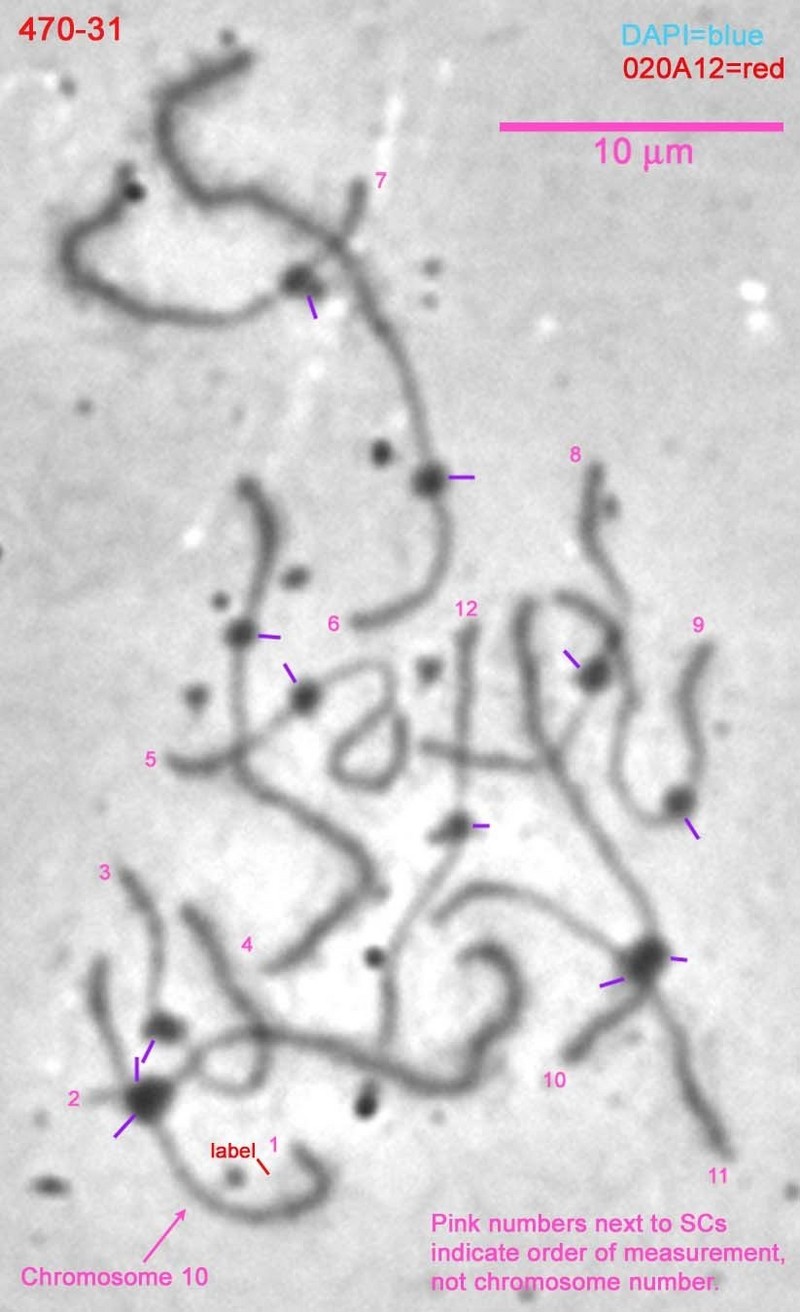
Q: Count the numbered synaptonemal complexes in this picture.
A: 12